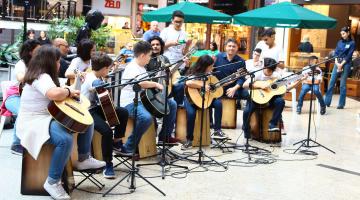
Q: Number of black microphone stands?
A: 5